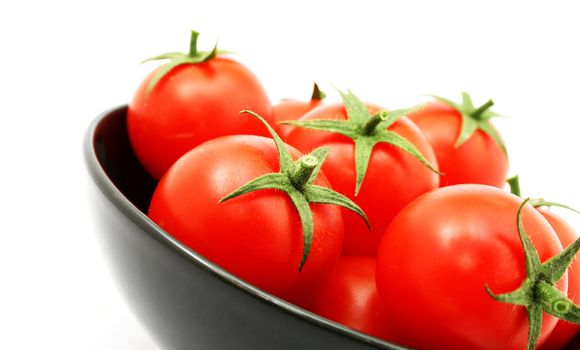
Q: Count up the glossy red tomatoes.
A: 8